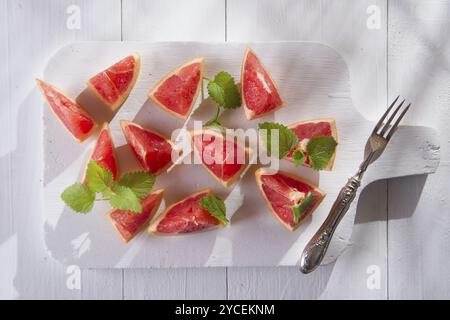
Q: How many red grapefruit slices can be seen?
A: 11